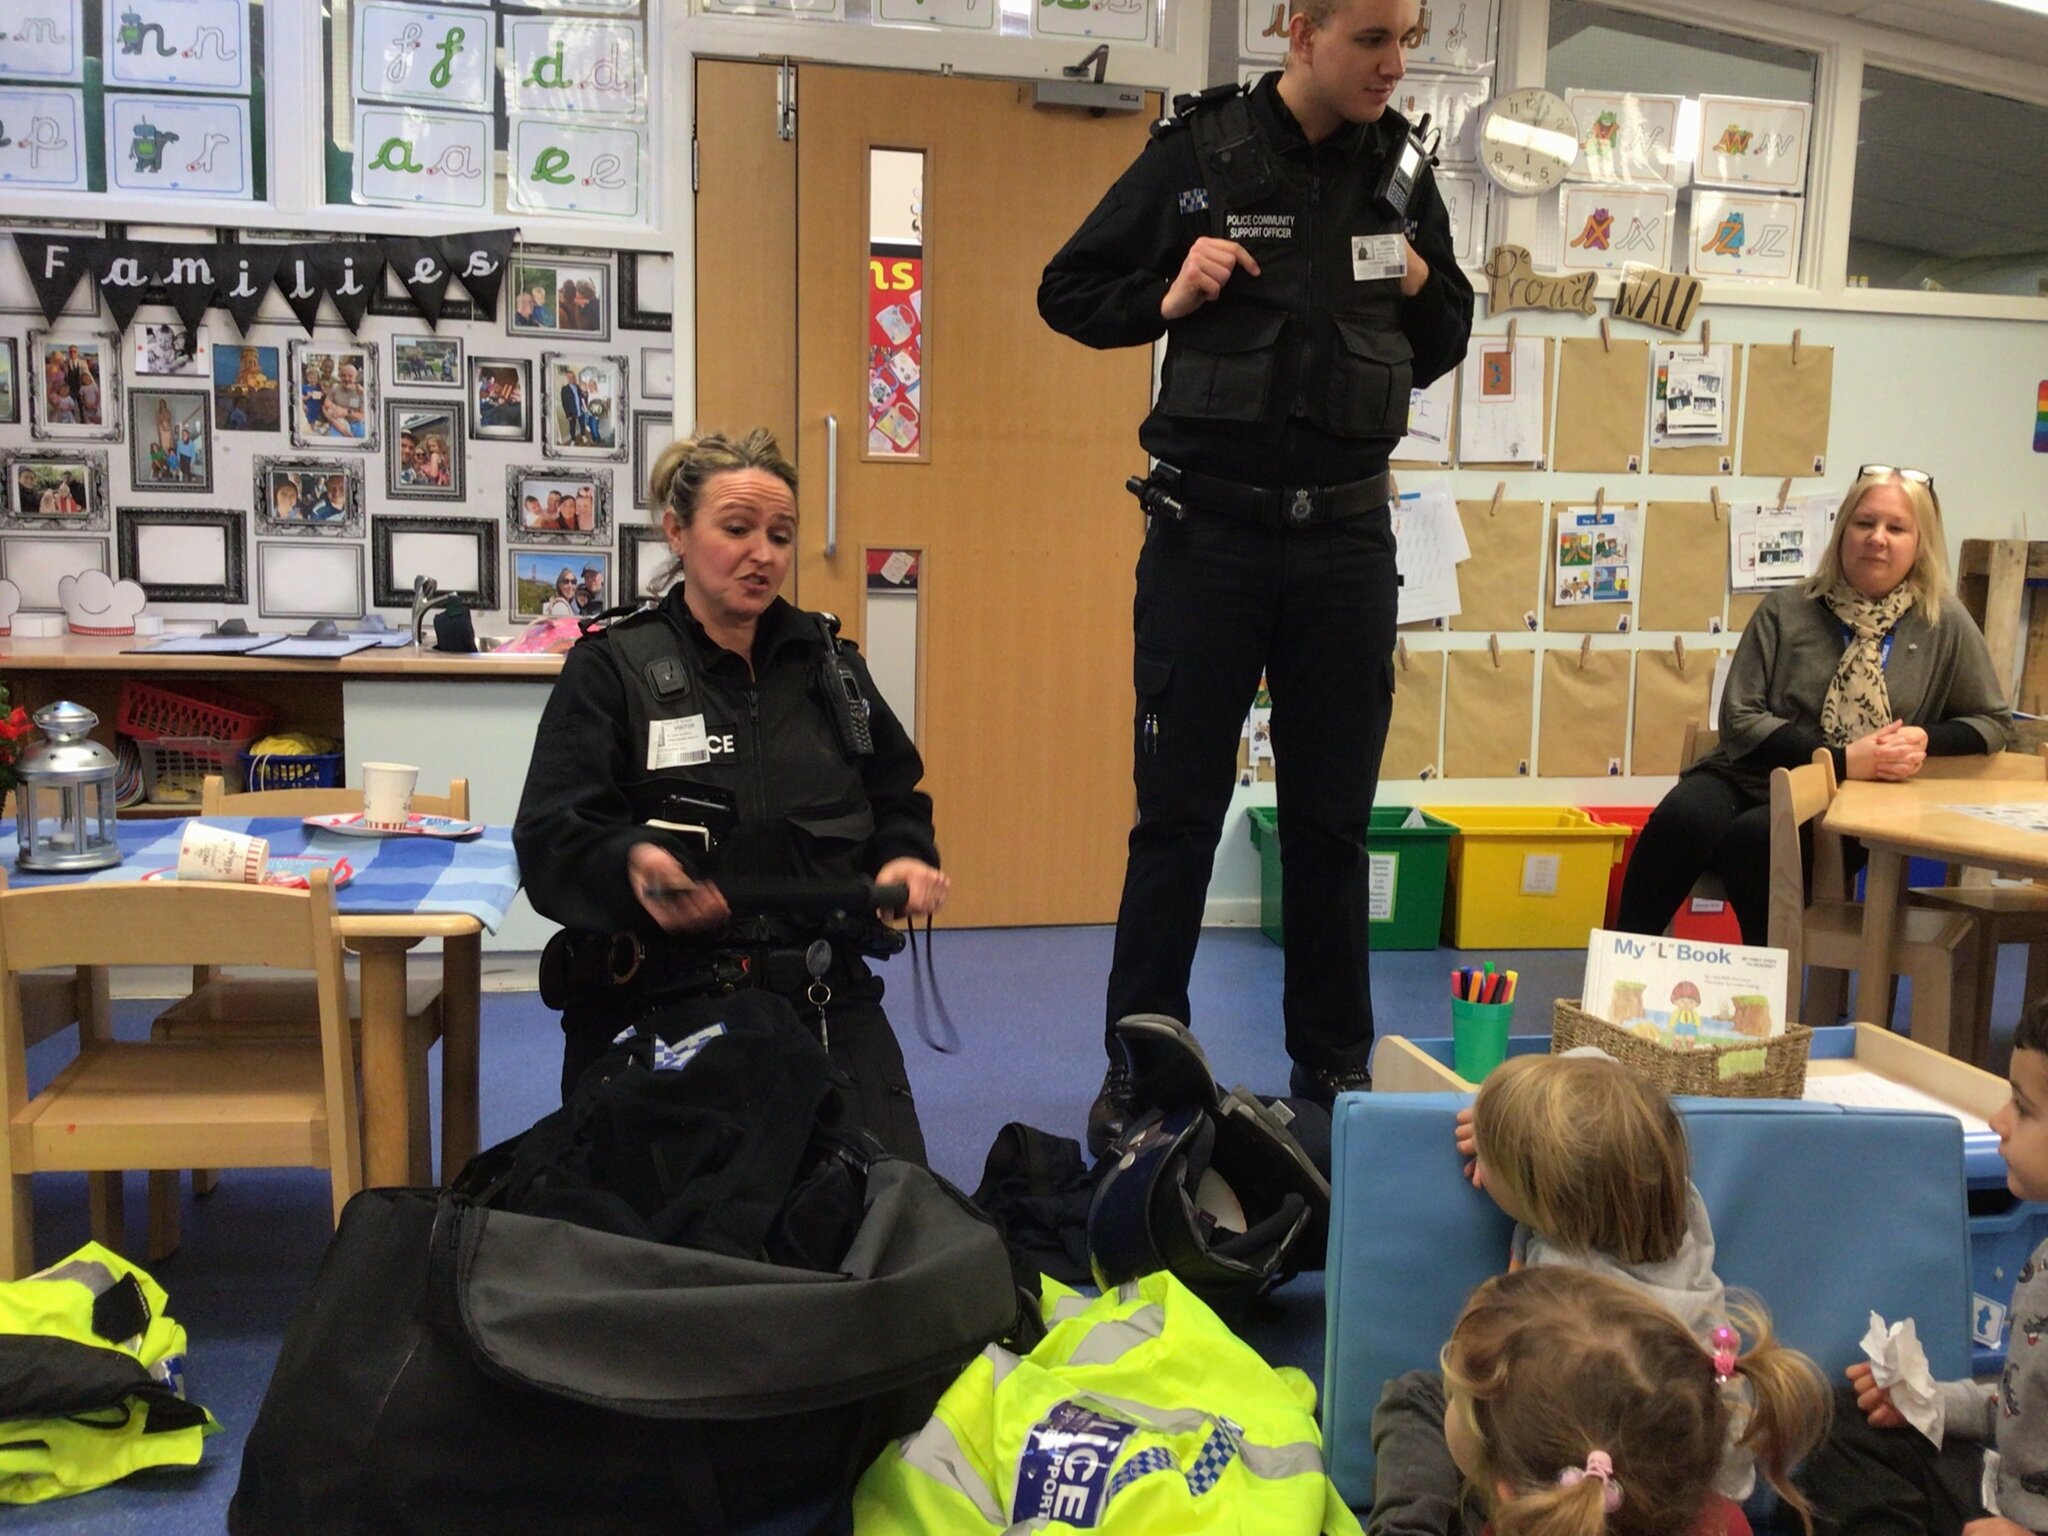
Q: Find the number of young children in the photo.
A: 3